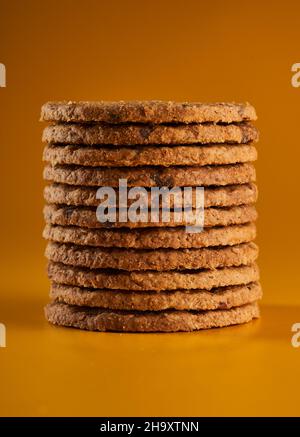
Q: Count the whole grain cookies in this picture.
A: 11